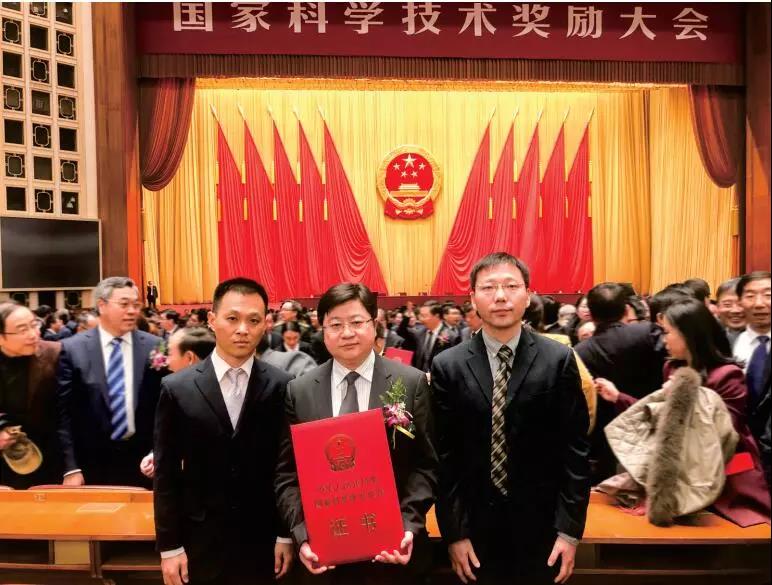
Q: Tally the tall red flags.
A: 10